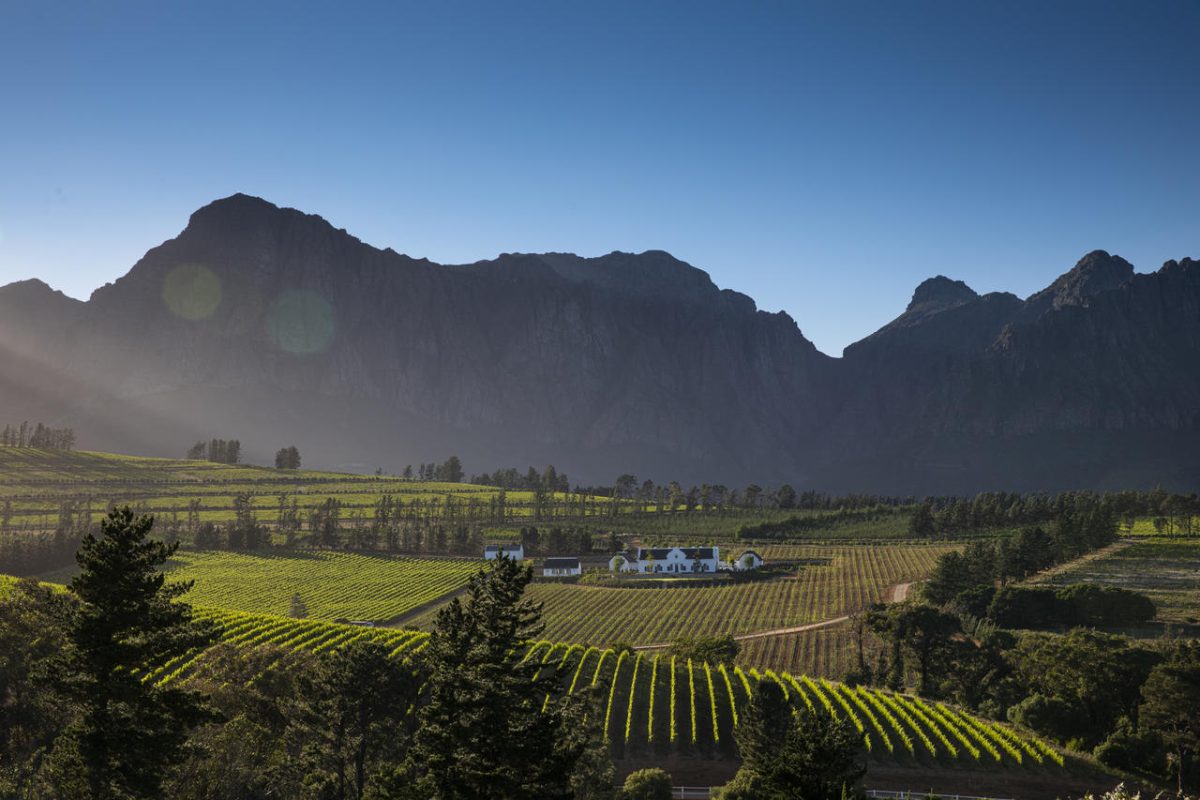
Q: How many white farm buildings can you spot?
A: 5